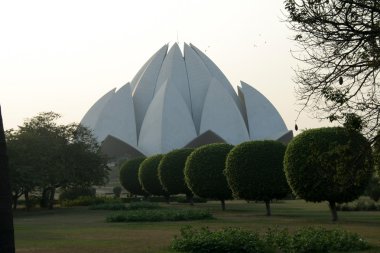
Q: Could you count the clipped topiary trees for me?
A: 6